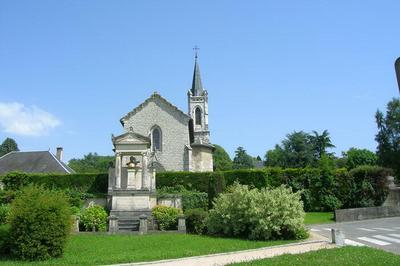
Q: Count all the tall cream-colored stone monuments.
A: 1